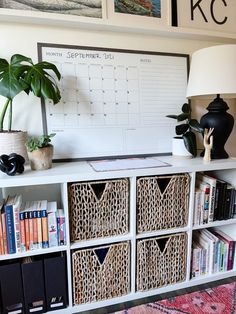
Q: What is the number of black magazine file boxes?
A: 3